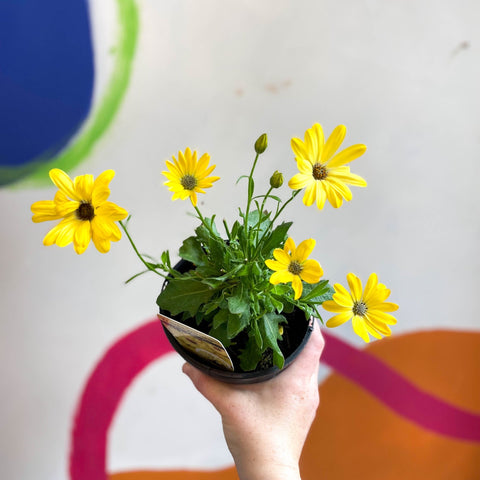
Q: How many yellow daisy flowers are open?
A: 5